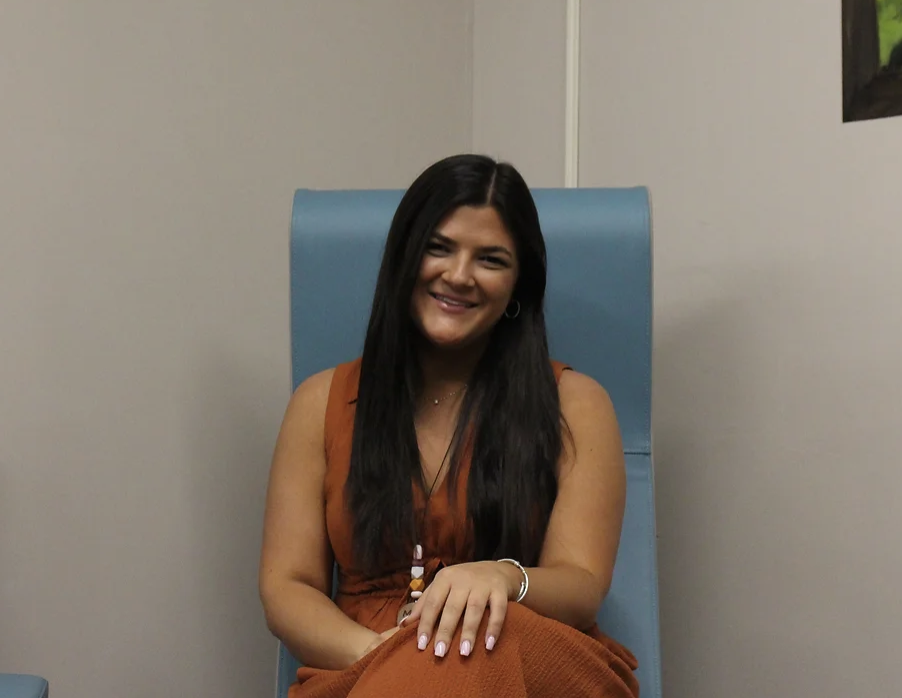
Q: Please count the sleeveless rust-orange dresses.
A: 1